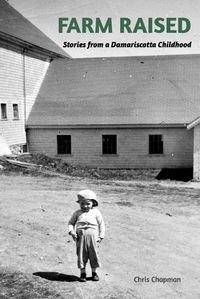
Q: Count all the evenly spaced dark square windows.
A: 3